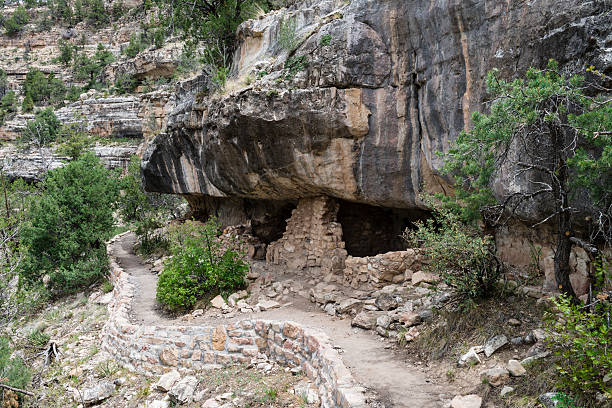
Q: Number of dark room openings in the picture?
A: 2